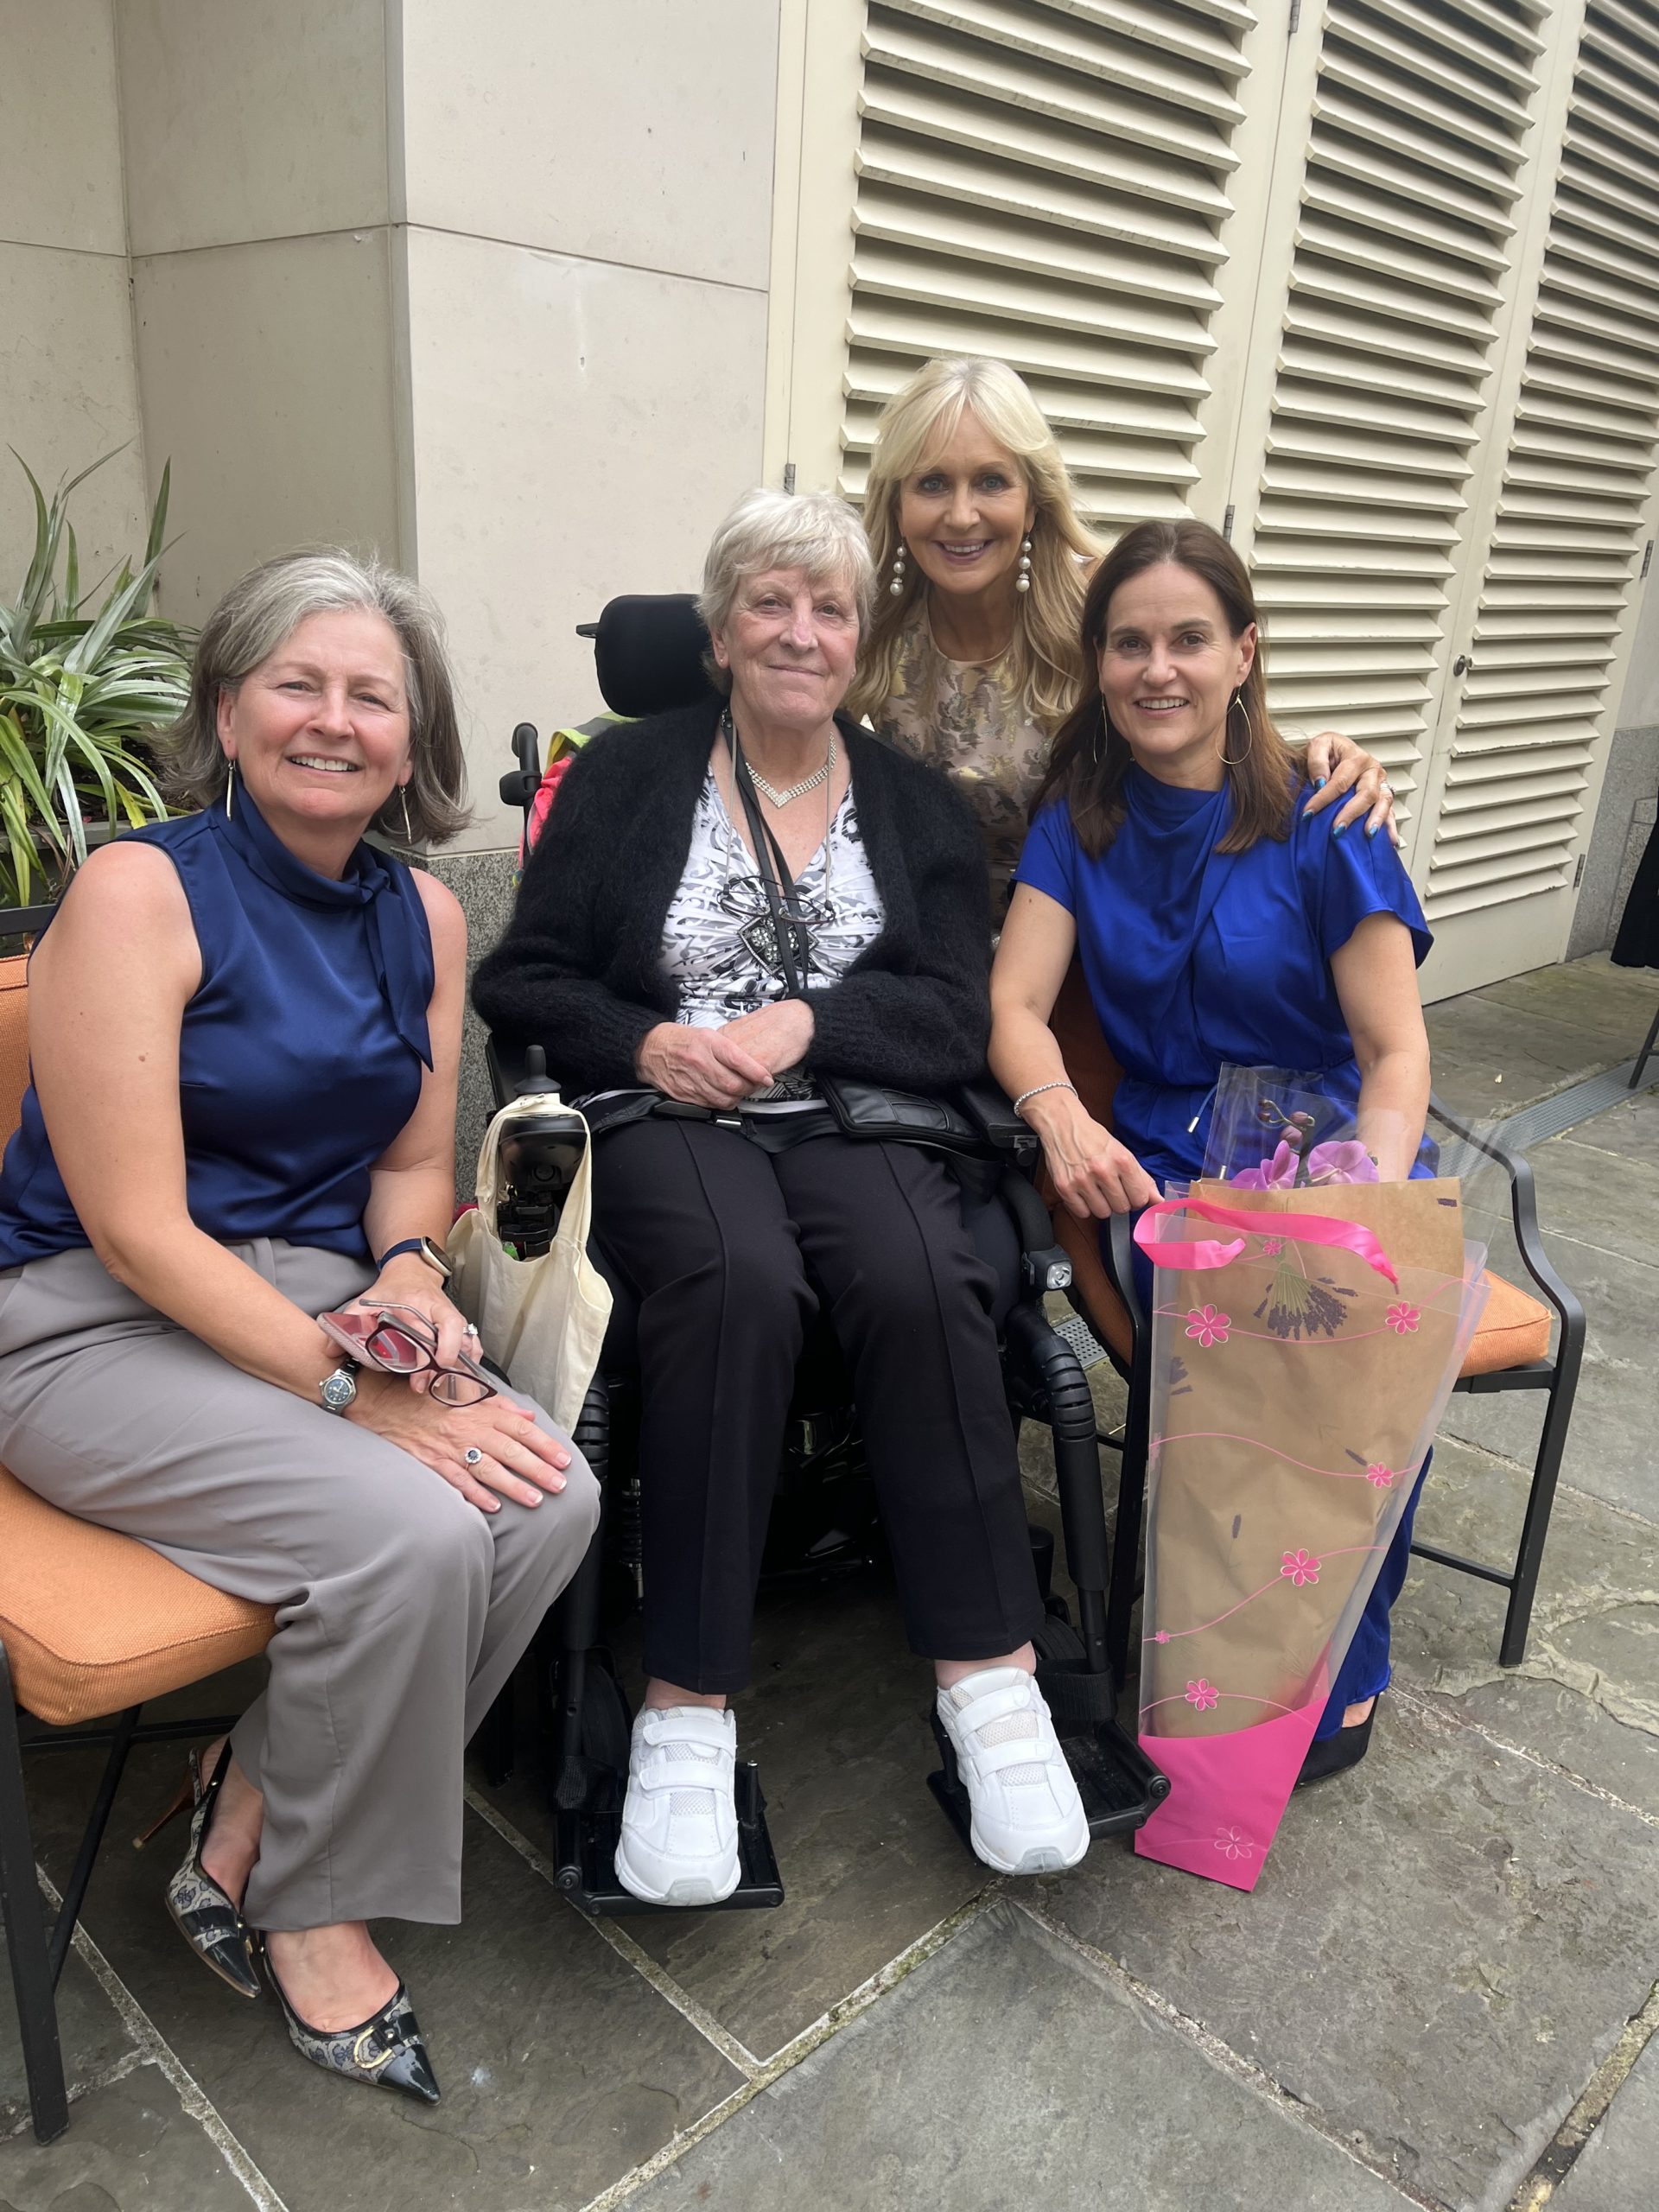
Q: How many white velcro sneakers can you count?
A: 2